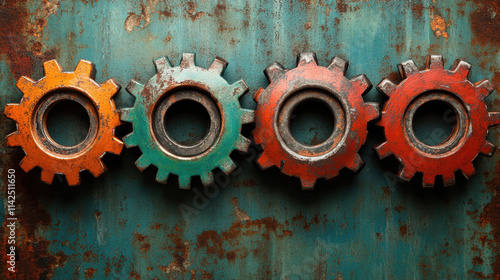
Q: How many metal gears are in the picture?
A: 4